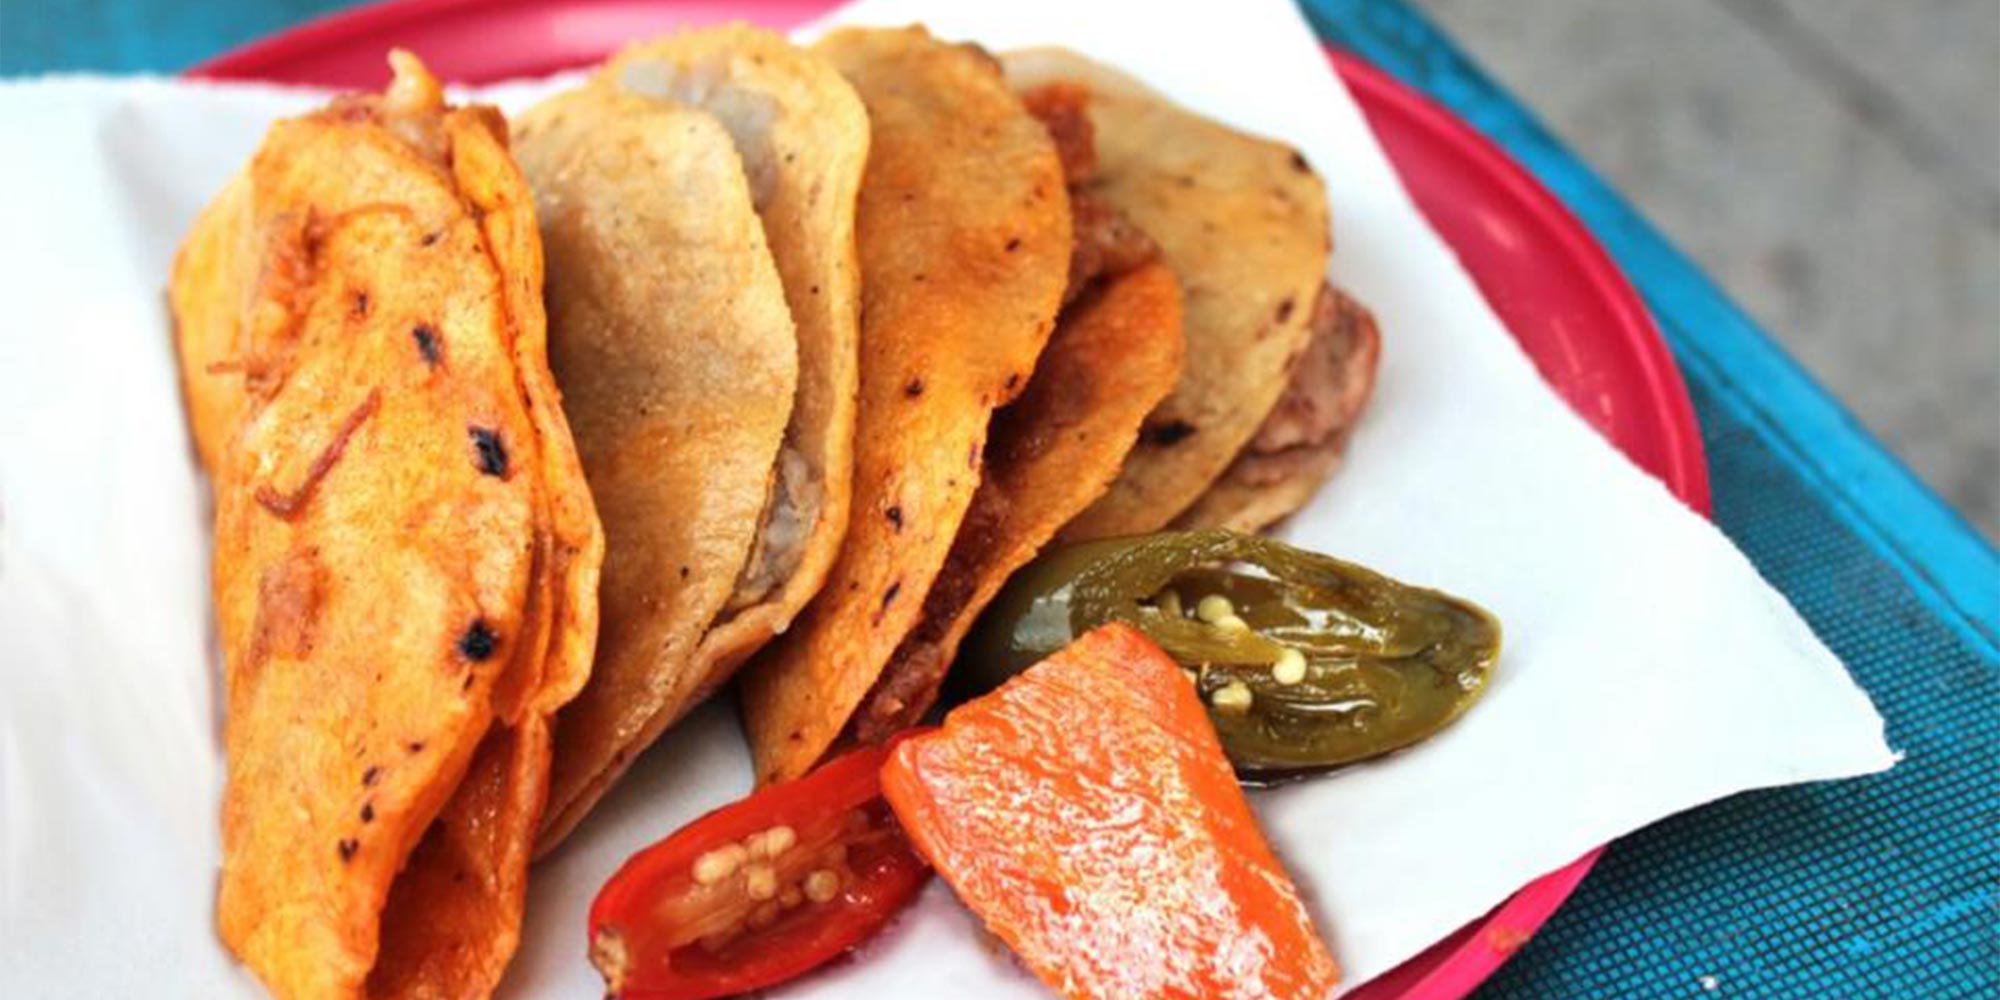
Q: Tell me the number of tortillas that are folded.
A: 4